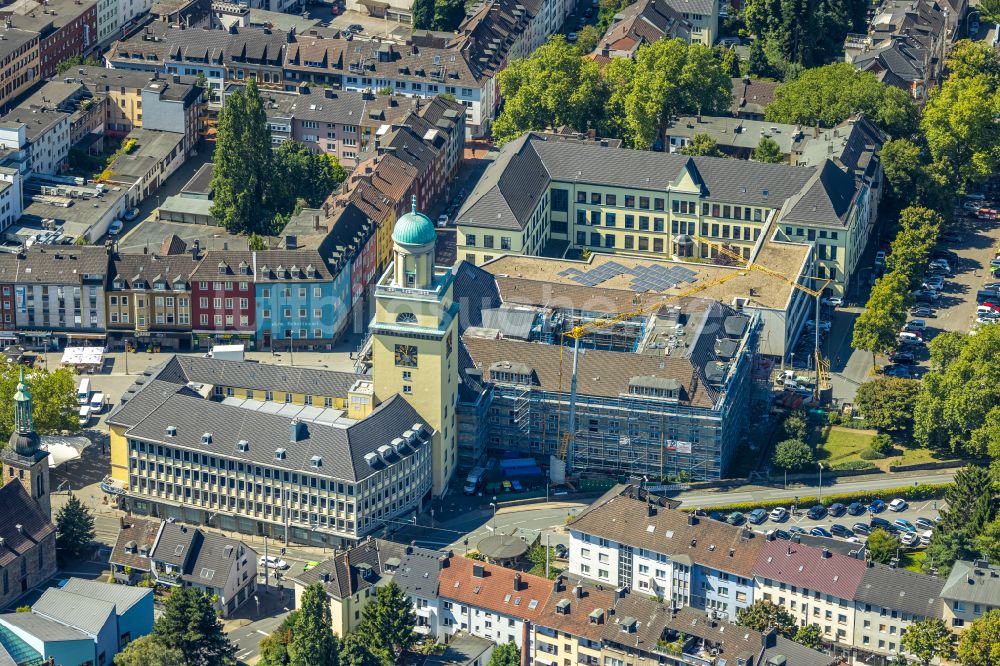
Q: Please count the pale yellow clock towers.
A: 1